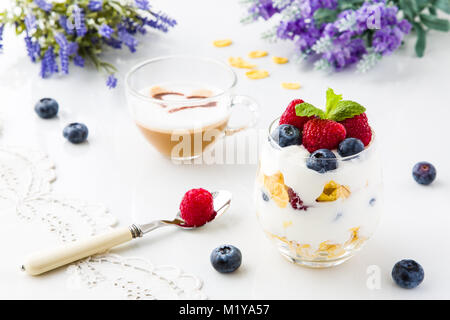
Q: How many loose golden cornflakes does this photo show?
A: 6